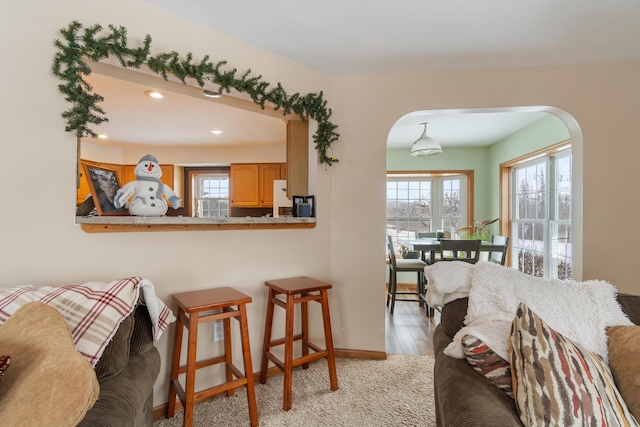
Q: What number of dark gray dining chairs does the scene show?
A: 4